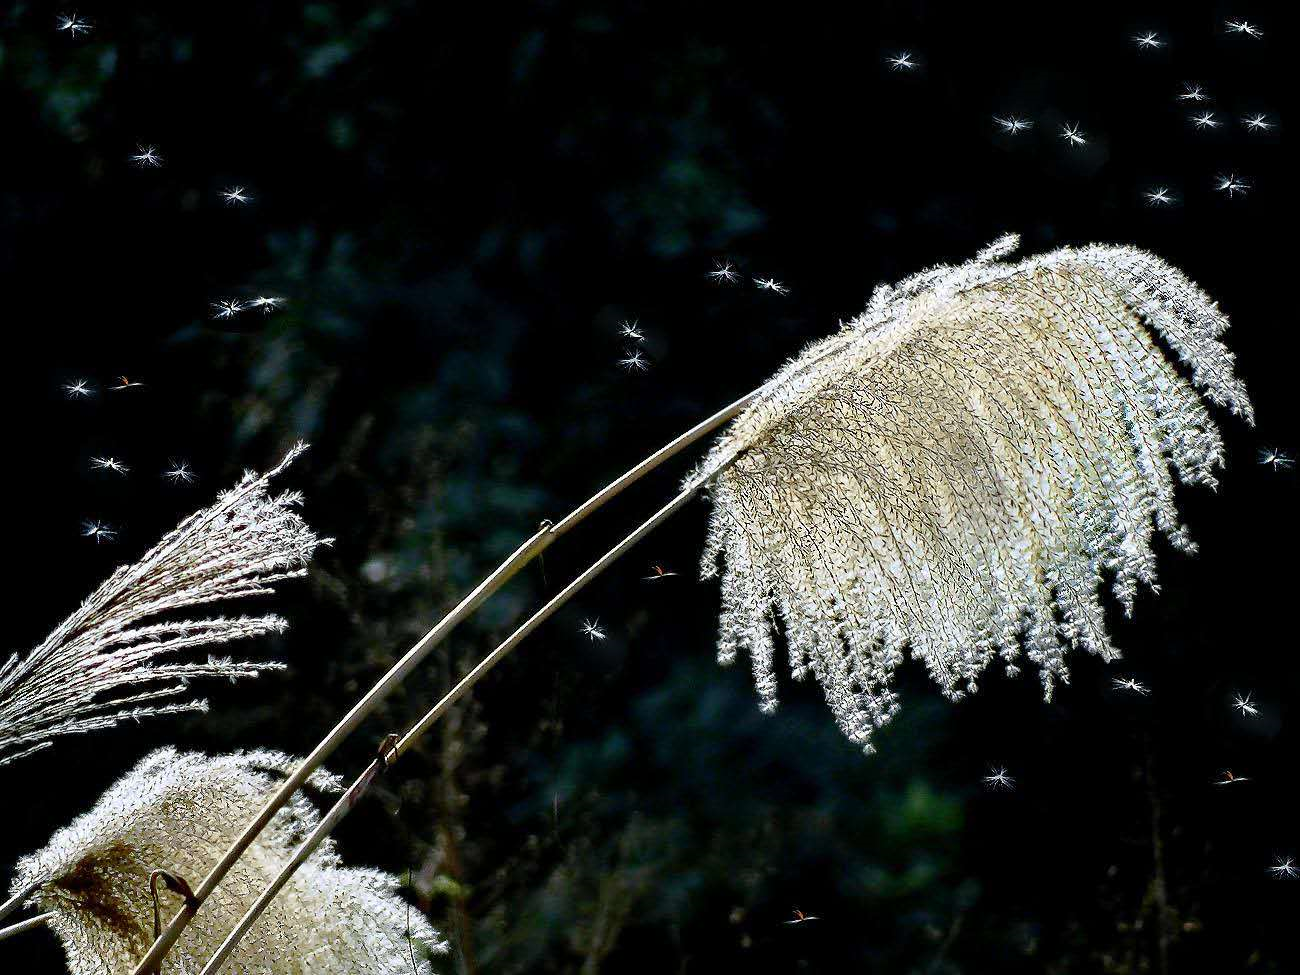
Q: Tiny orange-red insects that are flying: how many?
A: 4